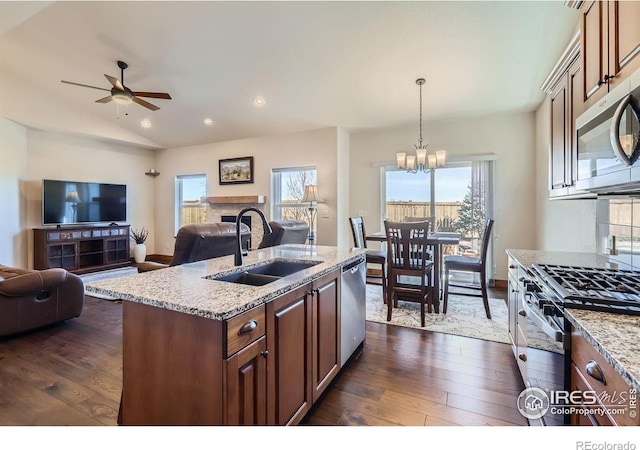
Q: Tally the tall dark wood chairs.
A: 4